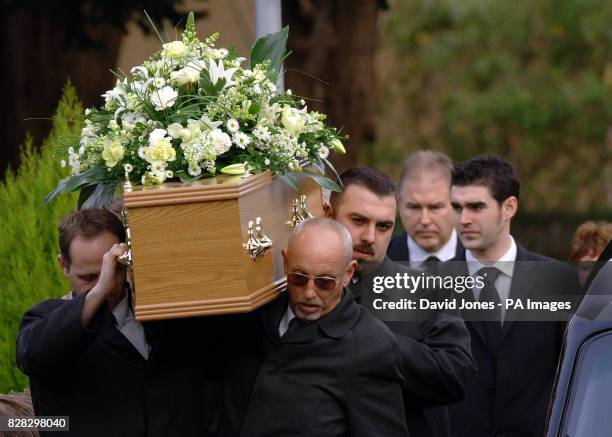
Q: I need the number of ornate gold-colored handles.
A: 3